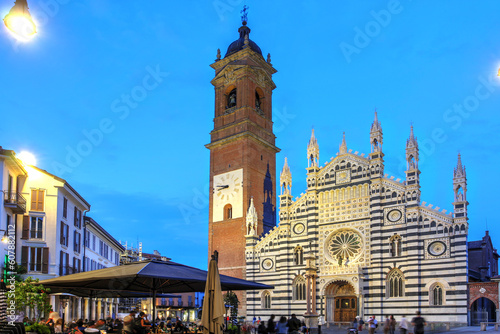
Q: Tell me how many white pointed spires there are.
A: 7